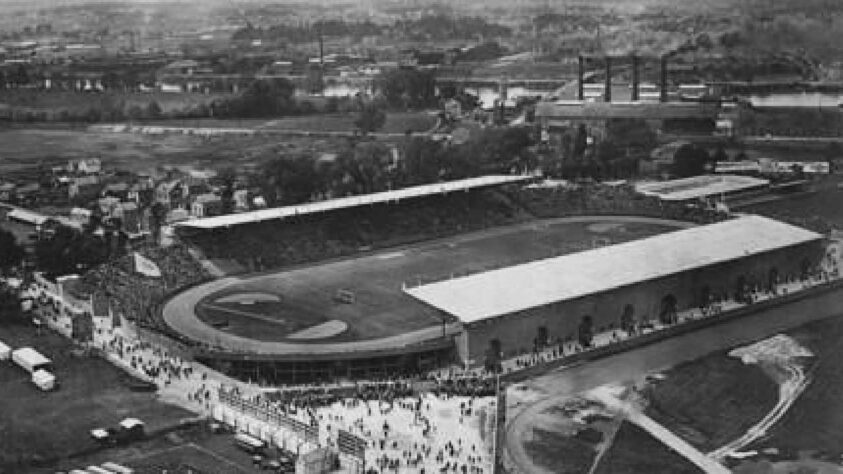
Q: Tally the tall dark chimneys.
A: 4